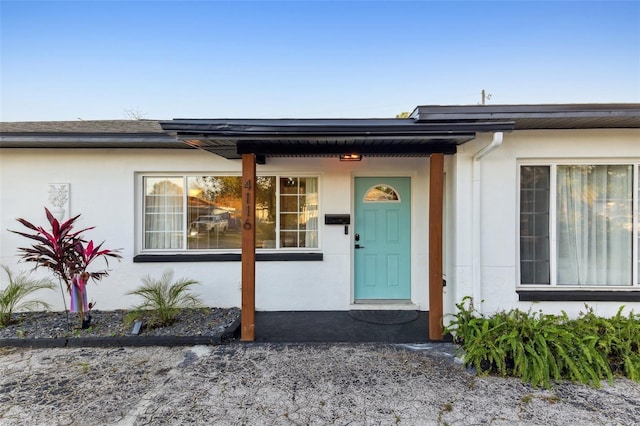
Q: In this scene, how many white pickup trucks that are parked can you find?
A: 1